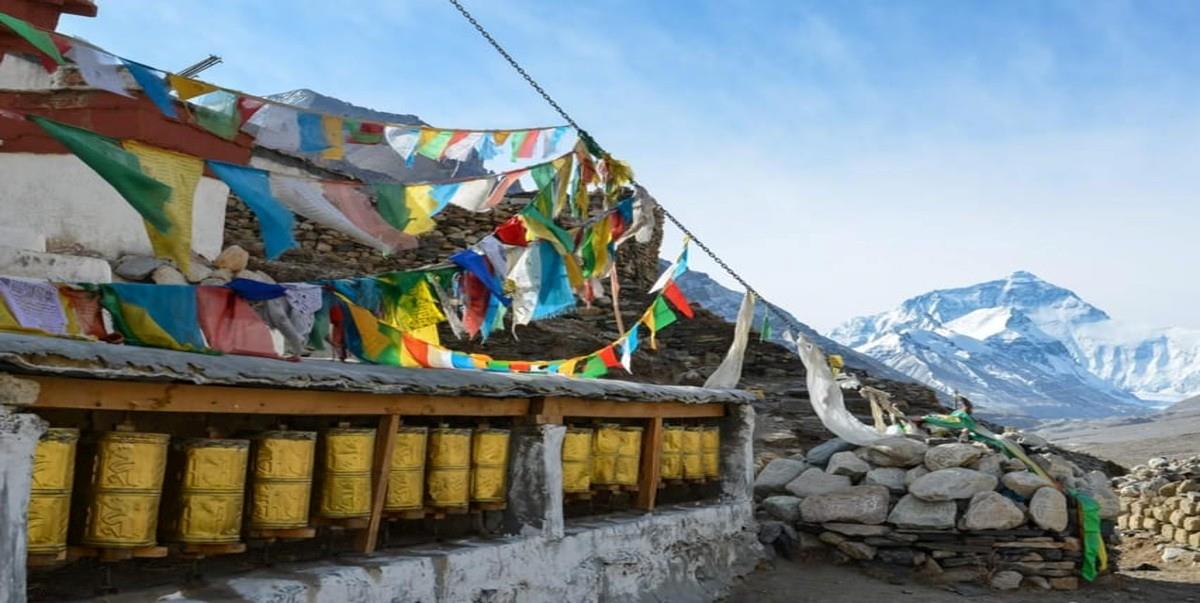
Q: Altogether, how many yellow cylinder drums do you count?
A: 14